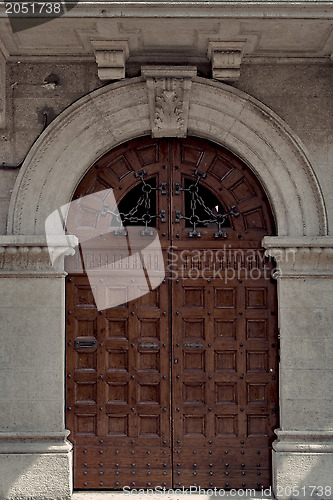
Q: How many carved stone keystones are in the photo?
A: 1